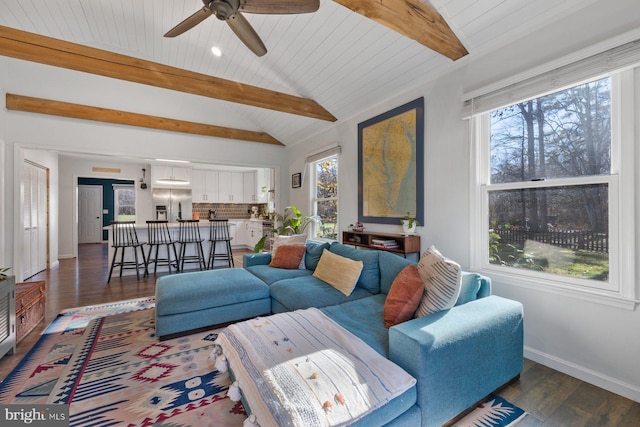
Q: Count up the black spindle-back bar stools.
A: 4